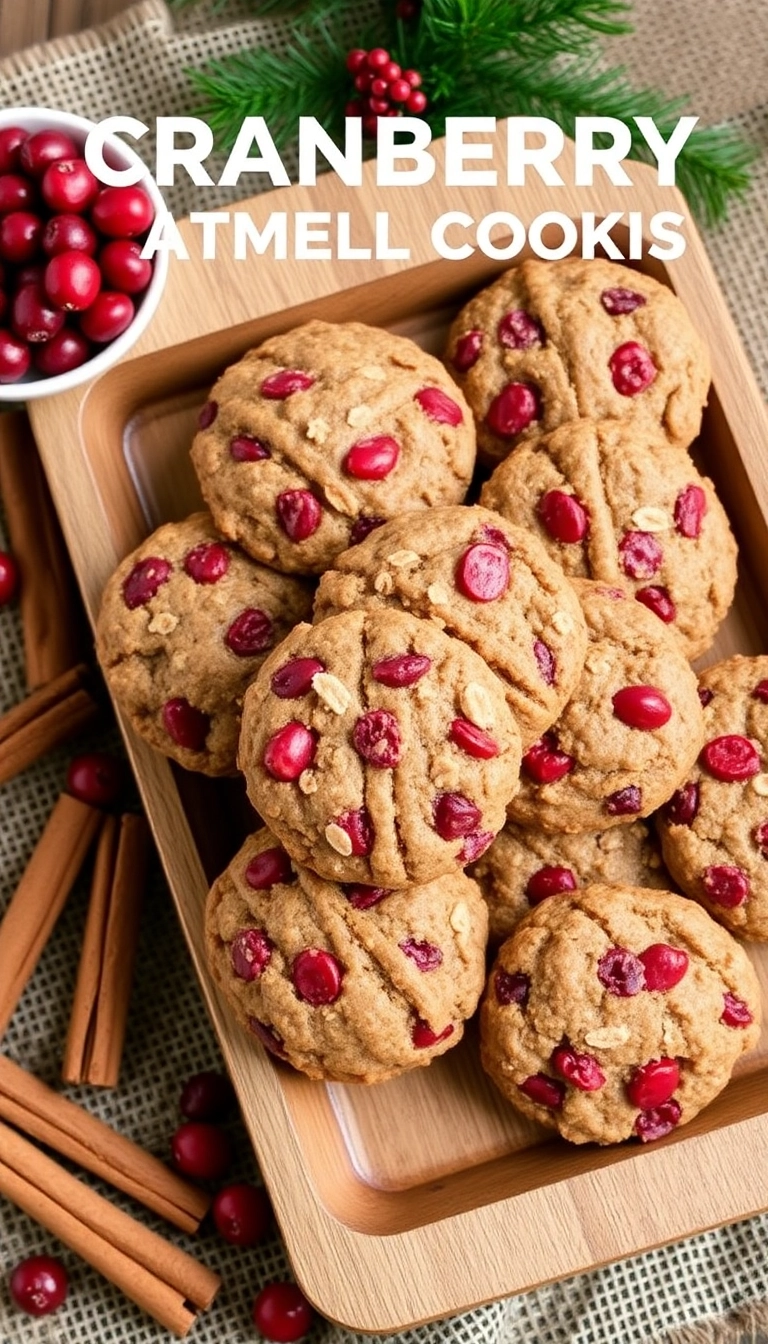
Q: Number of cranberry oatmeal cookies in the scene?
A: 11